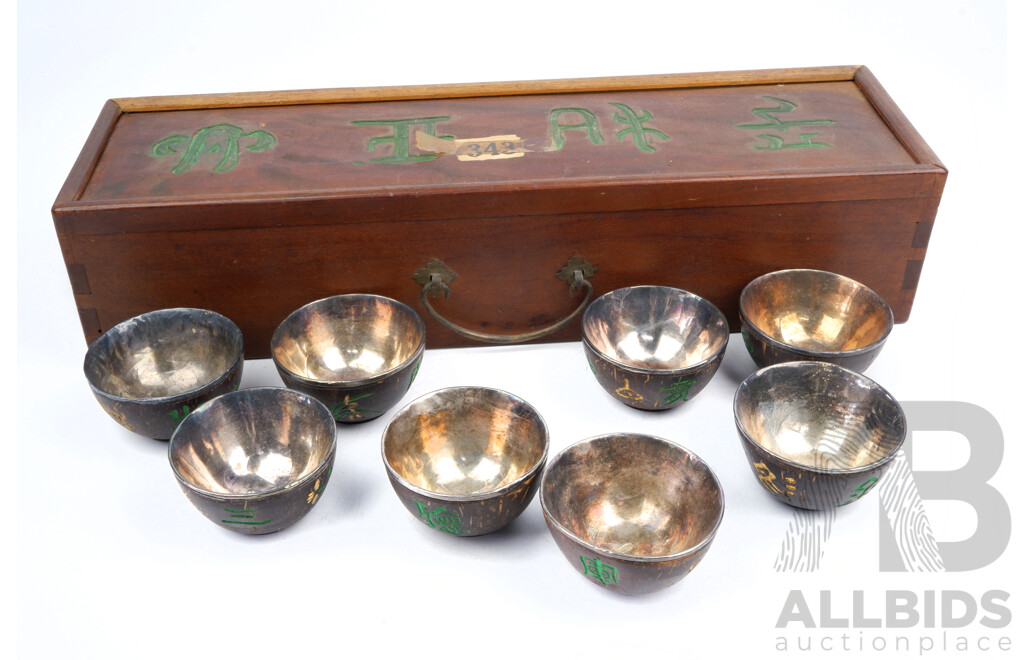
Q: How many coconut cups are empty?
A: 8